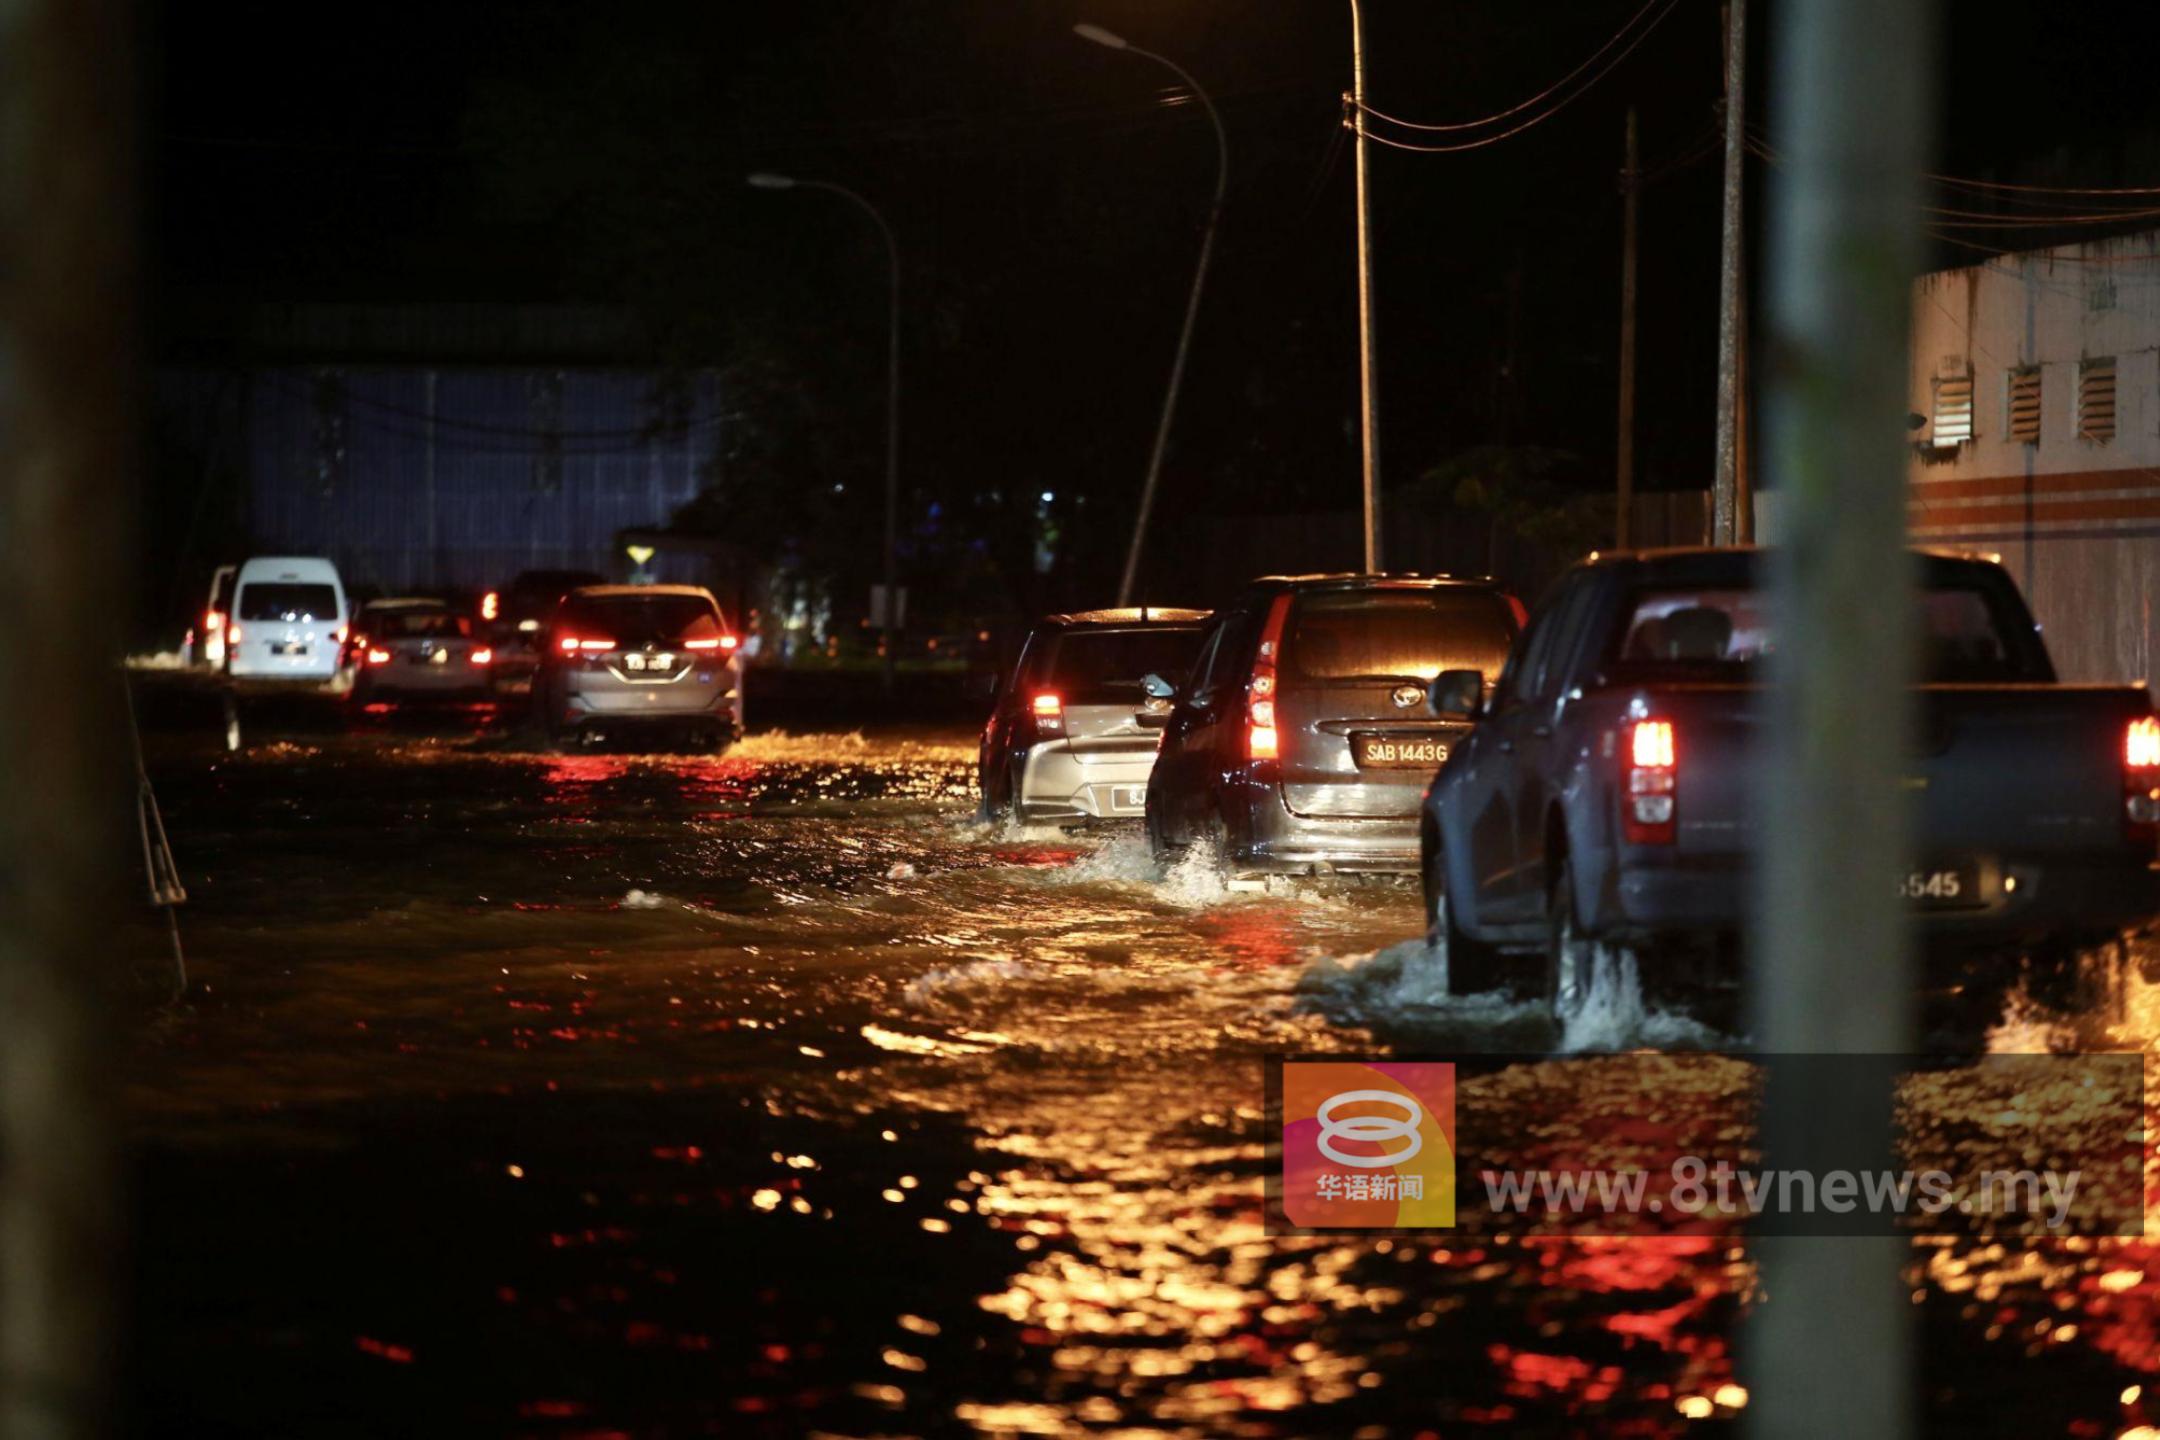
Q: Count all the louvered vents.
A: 3